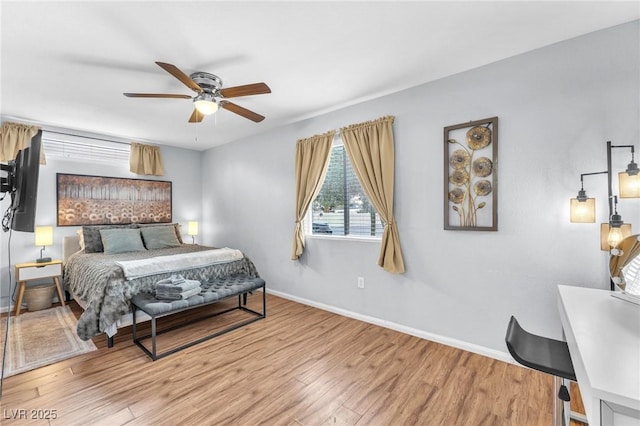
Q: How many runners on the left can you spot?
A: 1